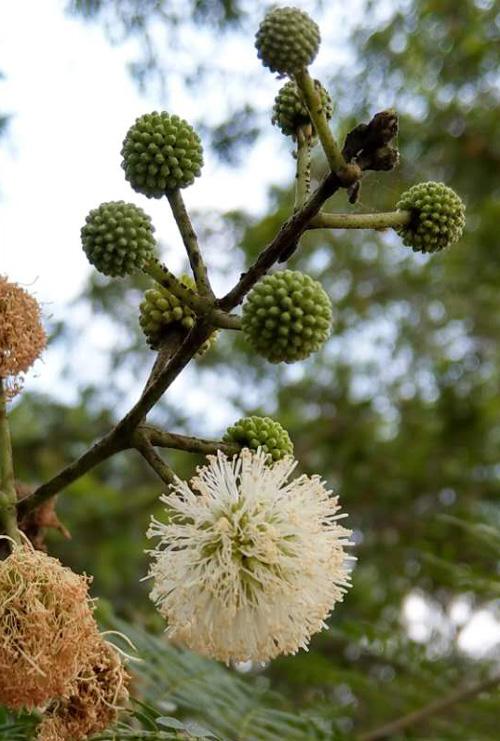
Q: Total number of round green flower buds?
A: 8